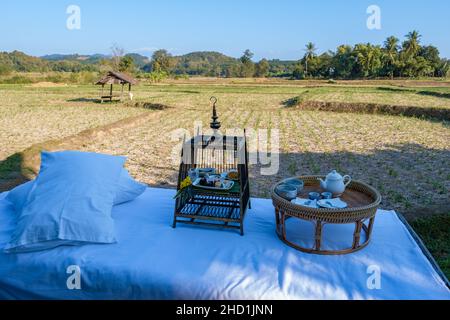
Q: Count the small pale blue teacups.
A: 2